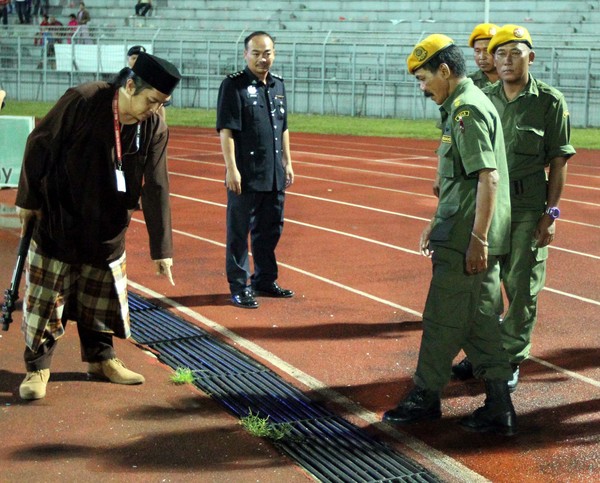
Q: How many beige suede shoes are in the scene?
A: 2